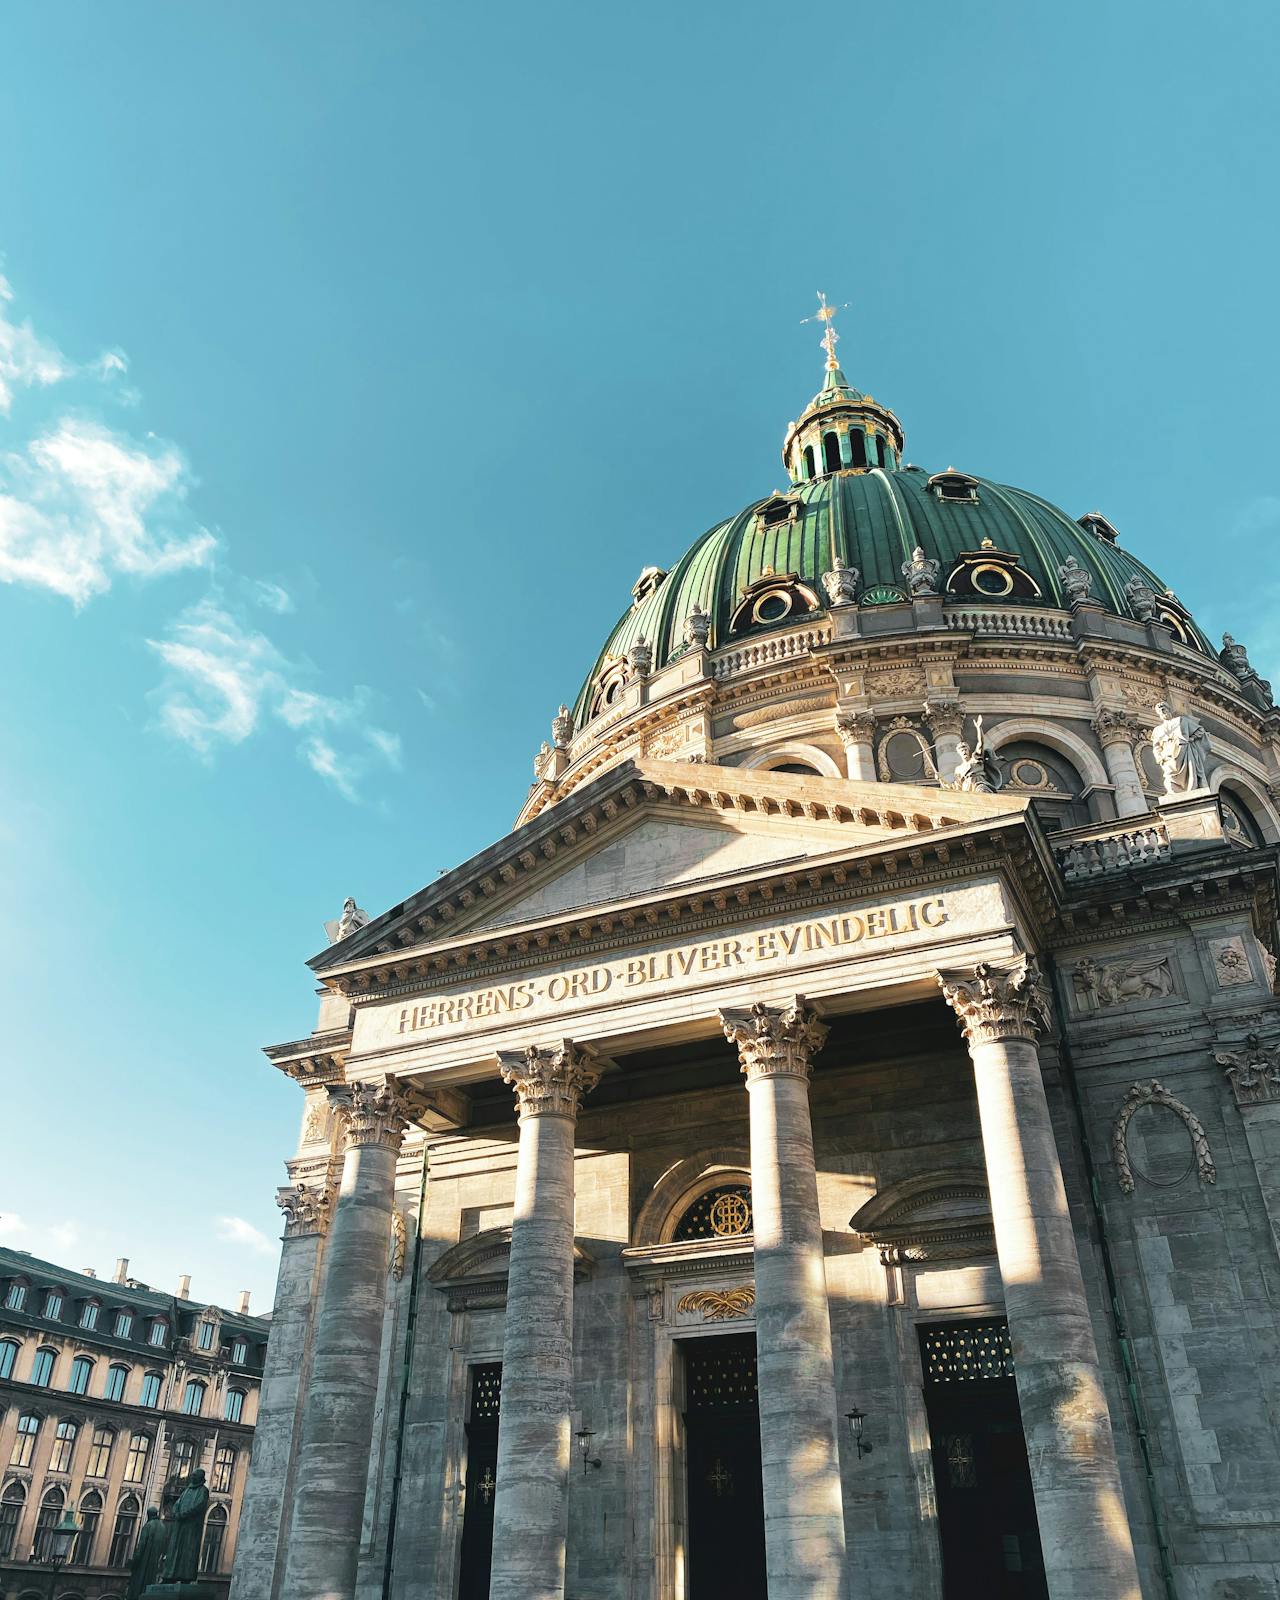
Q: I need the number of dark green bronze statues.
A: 2